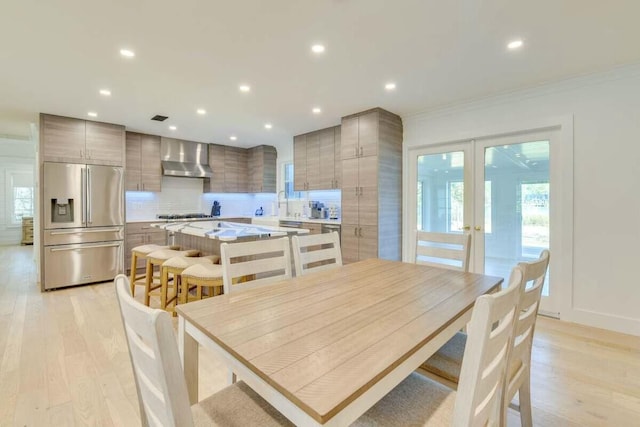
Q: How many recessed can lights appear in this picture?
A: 12